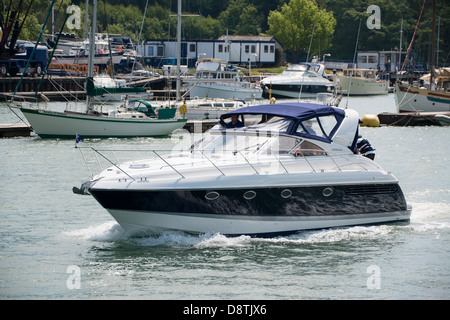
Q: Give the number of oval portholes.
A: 4